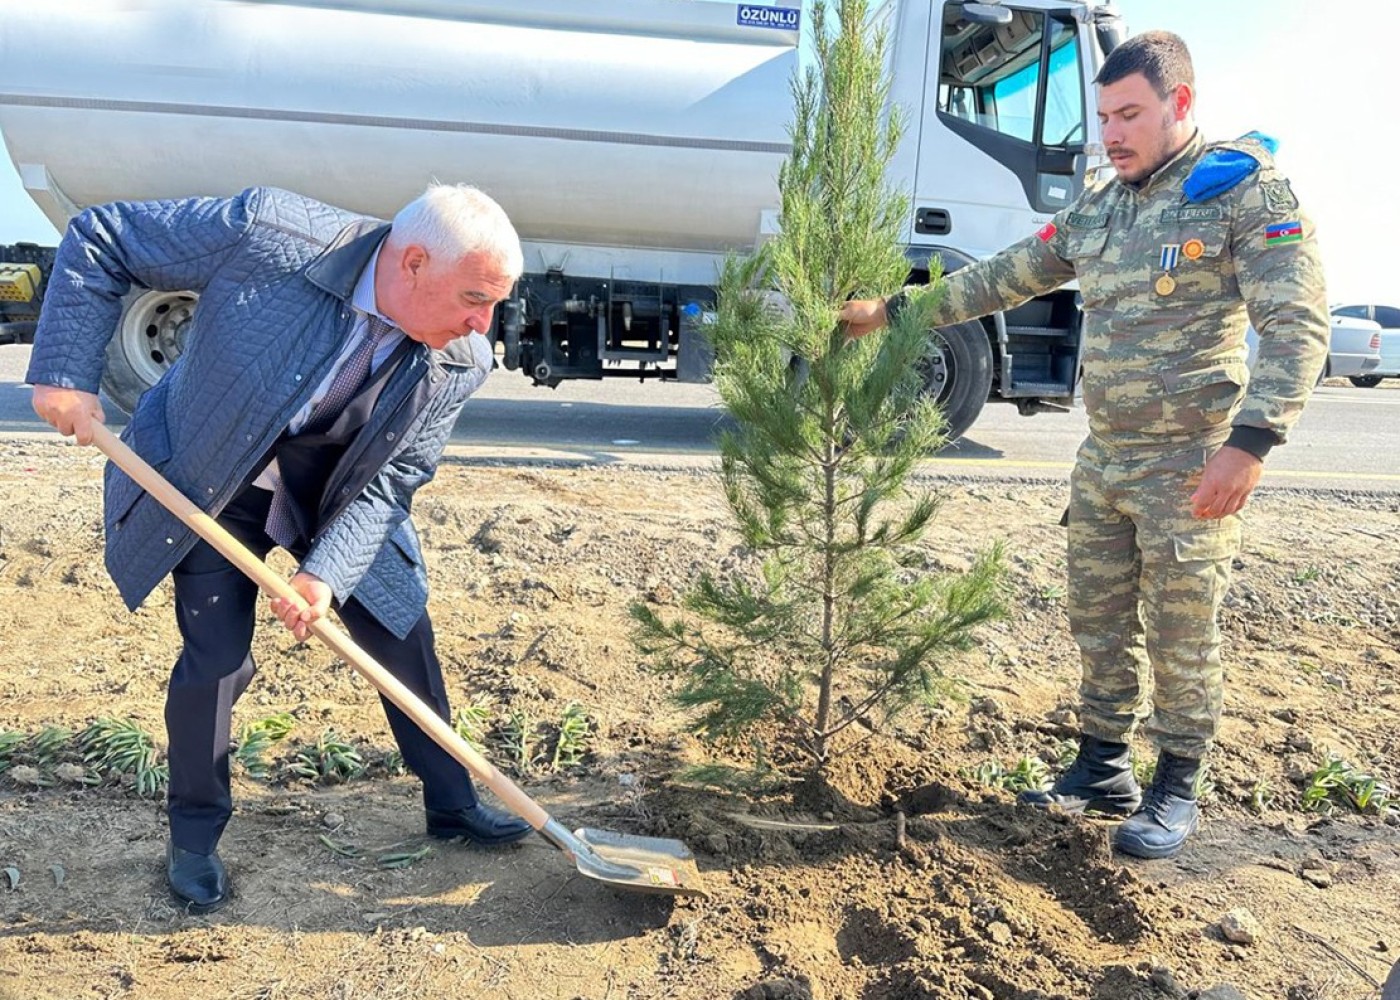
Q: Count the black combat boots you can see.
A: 2